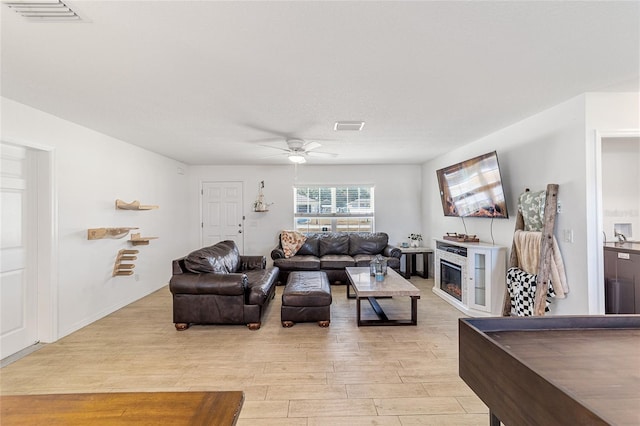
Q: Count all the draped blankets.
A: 4